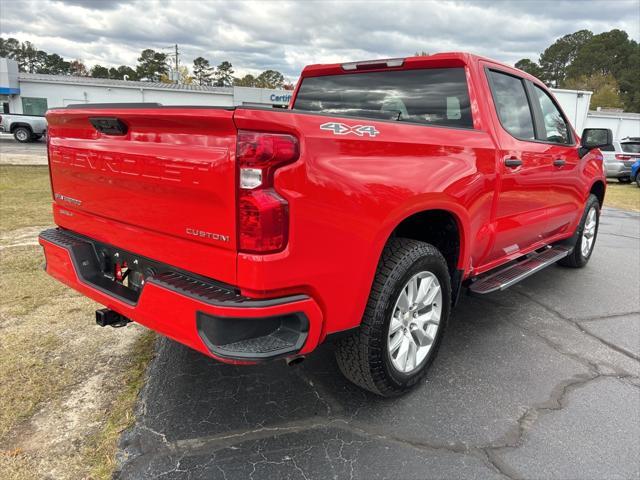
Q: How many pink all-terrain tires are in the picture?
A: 0